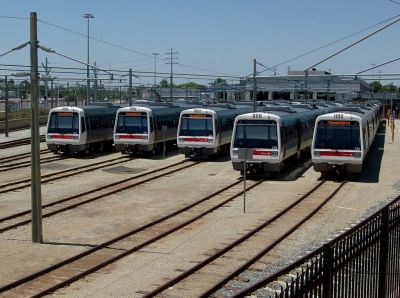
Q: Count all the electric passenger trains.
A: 5